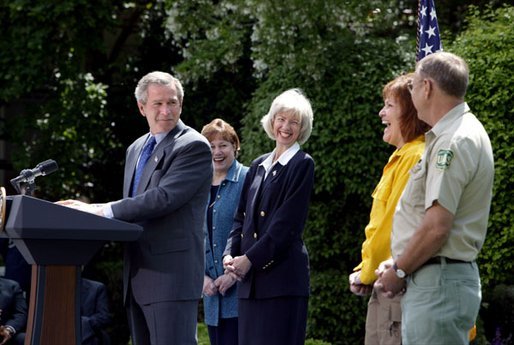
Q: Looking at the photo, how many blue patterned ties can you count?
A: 1